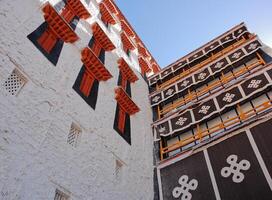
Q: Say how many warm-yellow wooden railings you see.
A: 3